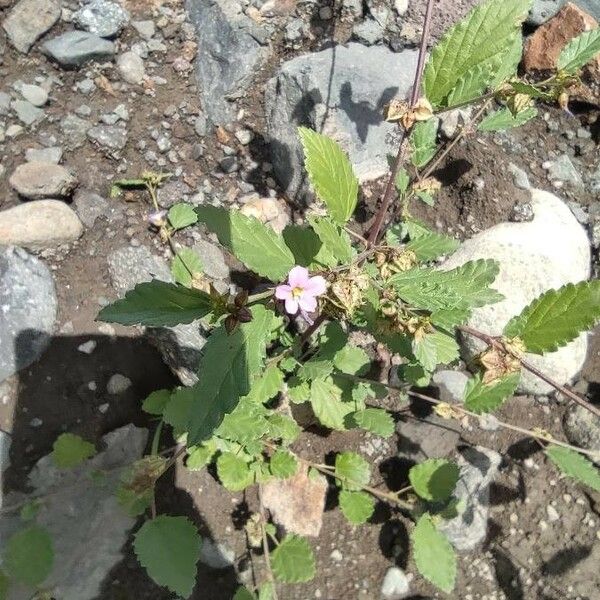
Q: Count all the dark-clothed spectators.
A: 0